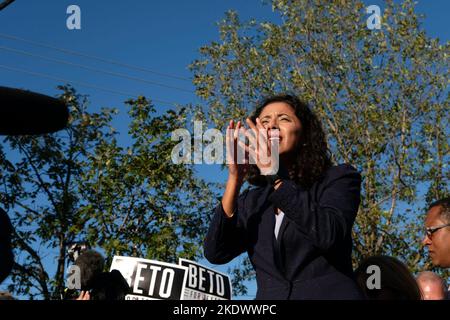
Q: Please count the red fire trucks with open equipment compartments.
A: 0